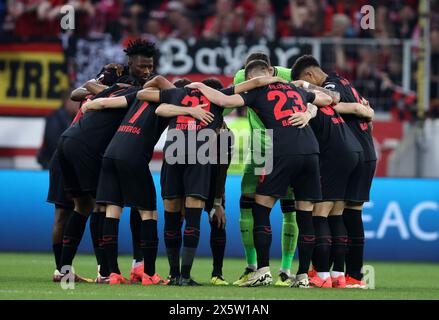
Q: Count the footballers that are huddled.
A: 11